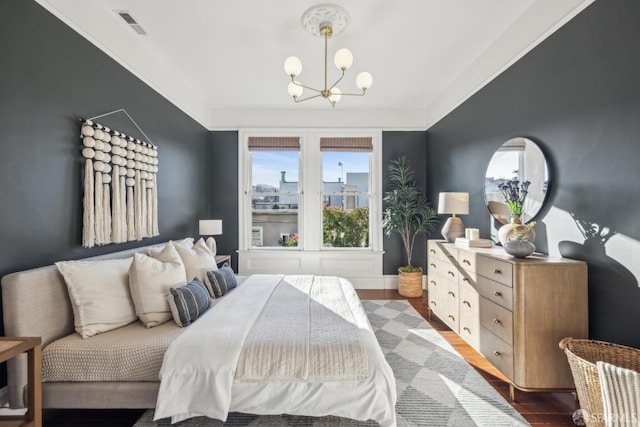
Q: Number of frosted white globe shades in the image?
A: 5